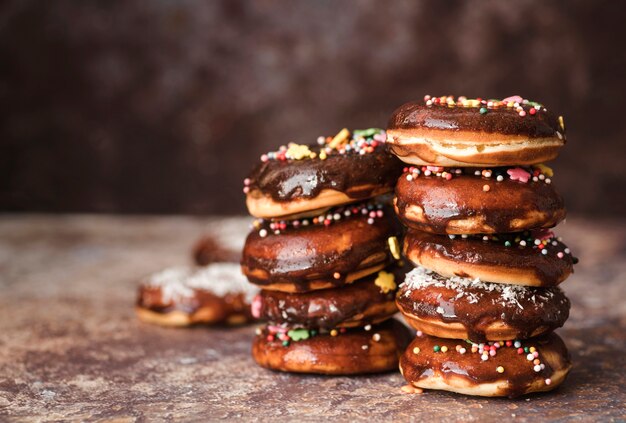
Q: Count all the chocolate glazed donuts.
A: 11